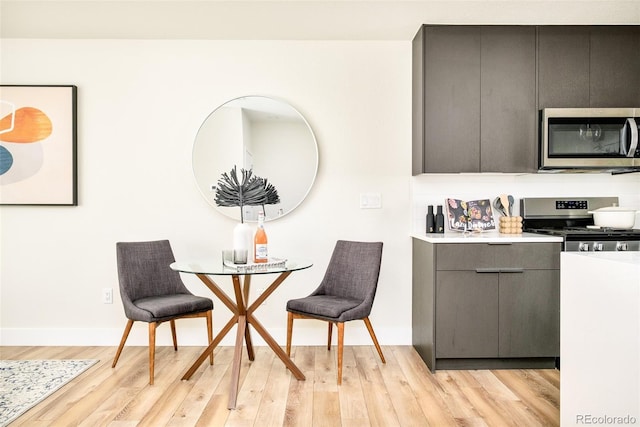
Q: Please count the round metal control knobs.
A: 3